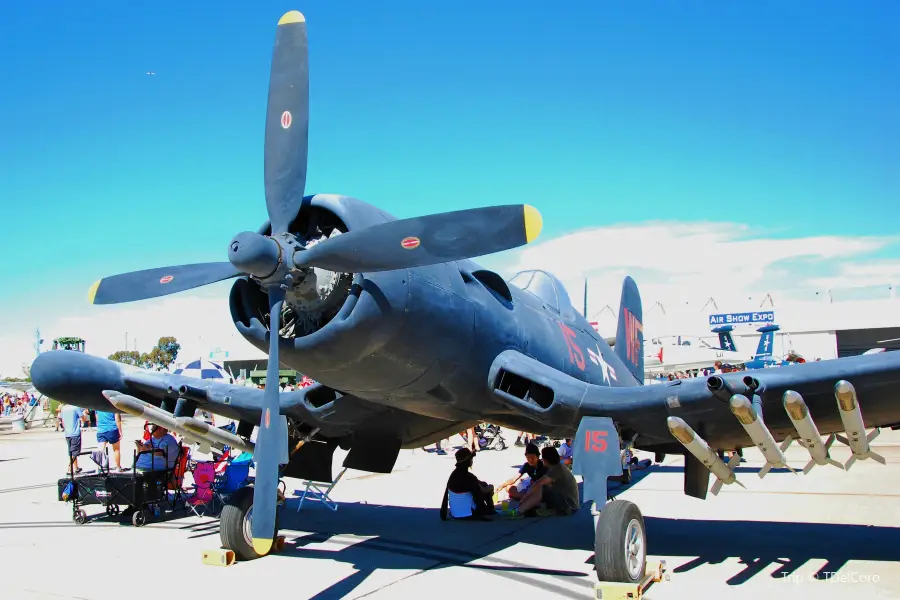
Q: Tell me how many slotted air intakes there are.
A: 2